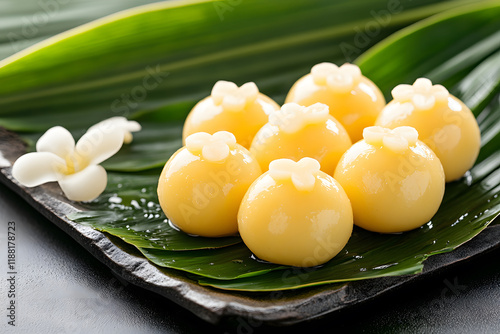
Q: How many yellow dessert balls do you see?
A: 7